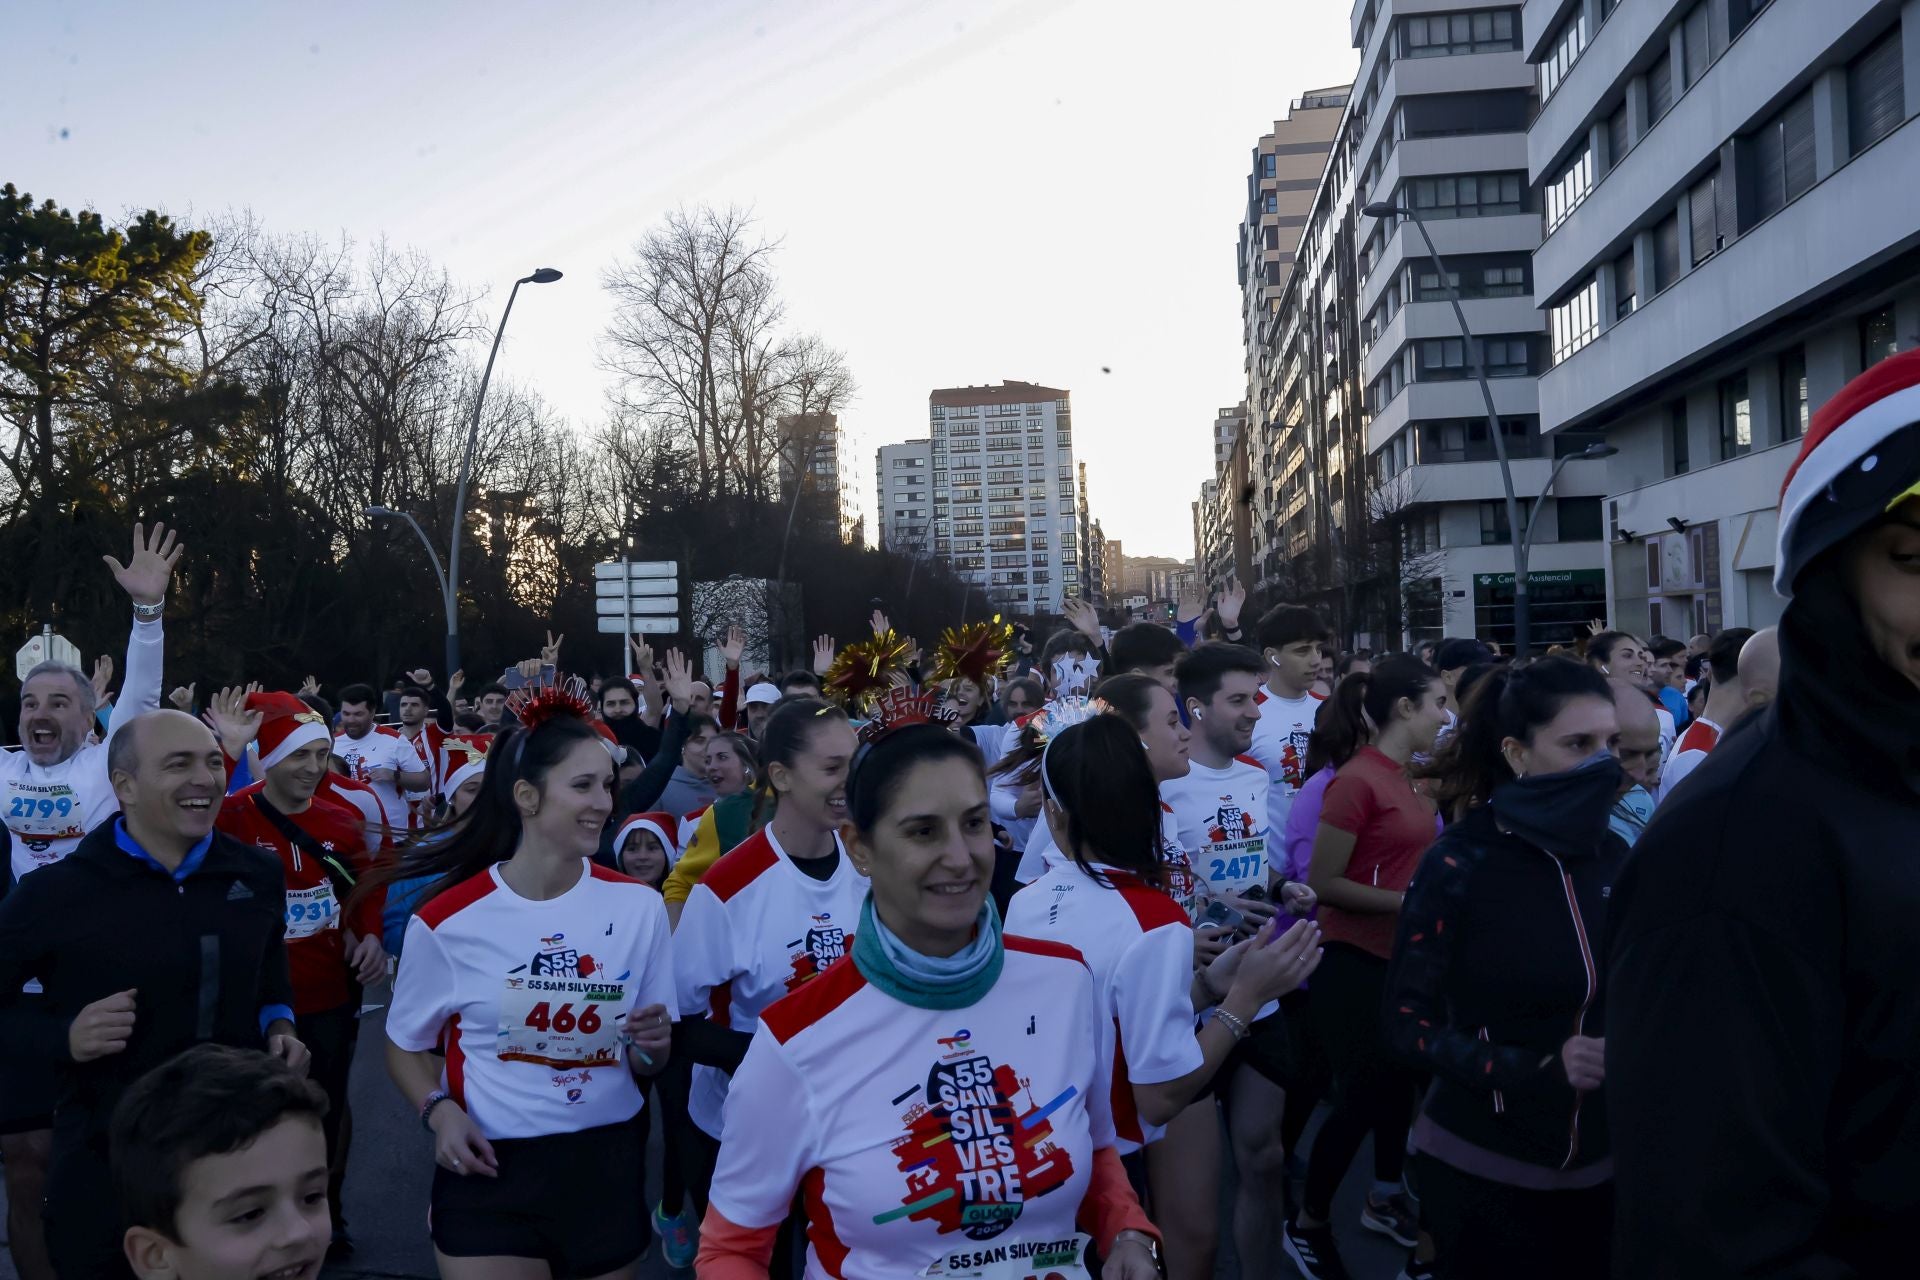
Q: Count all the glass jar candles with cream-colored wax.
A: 0